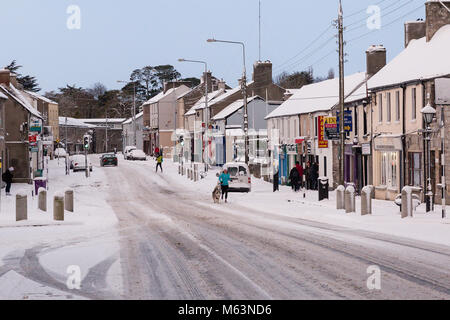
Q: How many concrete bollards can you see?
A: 8